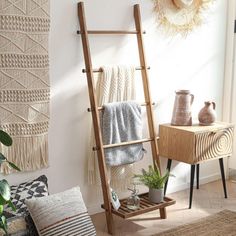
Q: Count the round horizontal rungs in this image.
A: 4